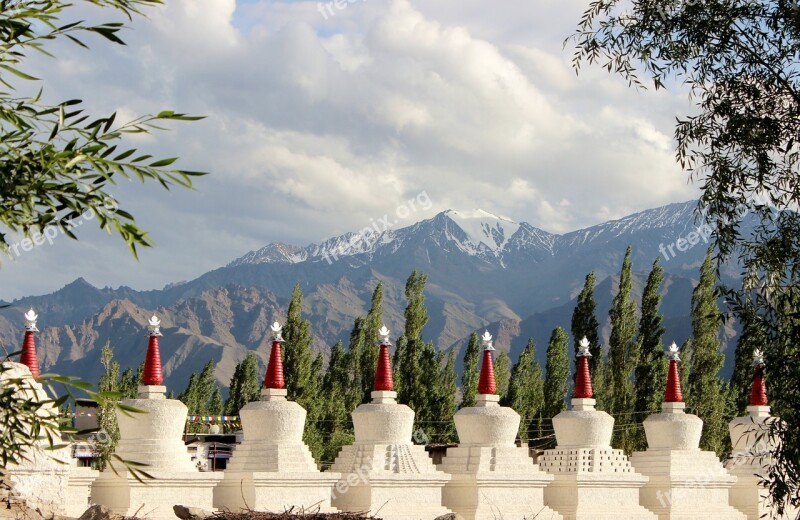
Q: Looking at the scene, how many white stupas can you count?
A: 8